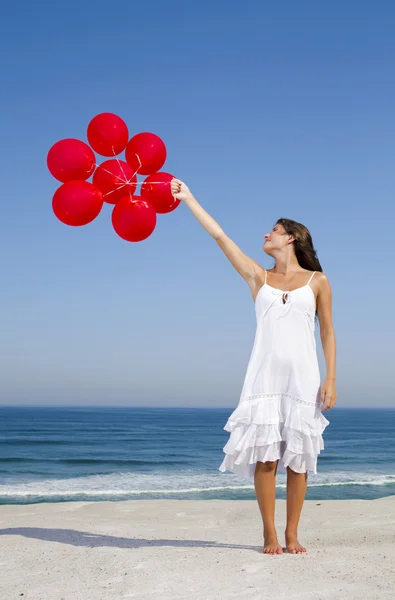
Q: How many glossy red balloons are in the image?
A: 7